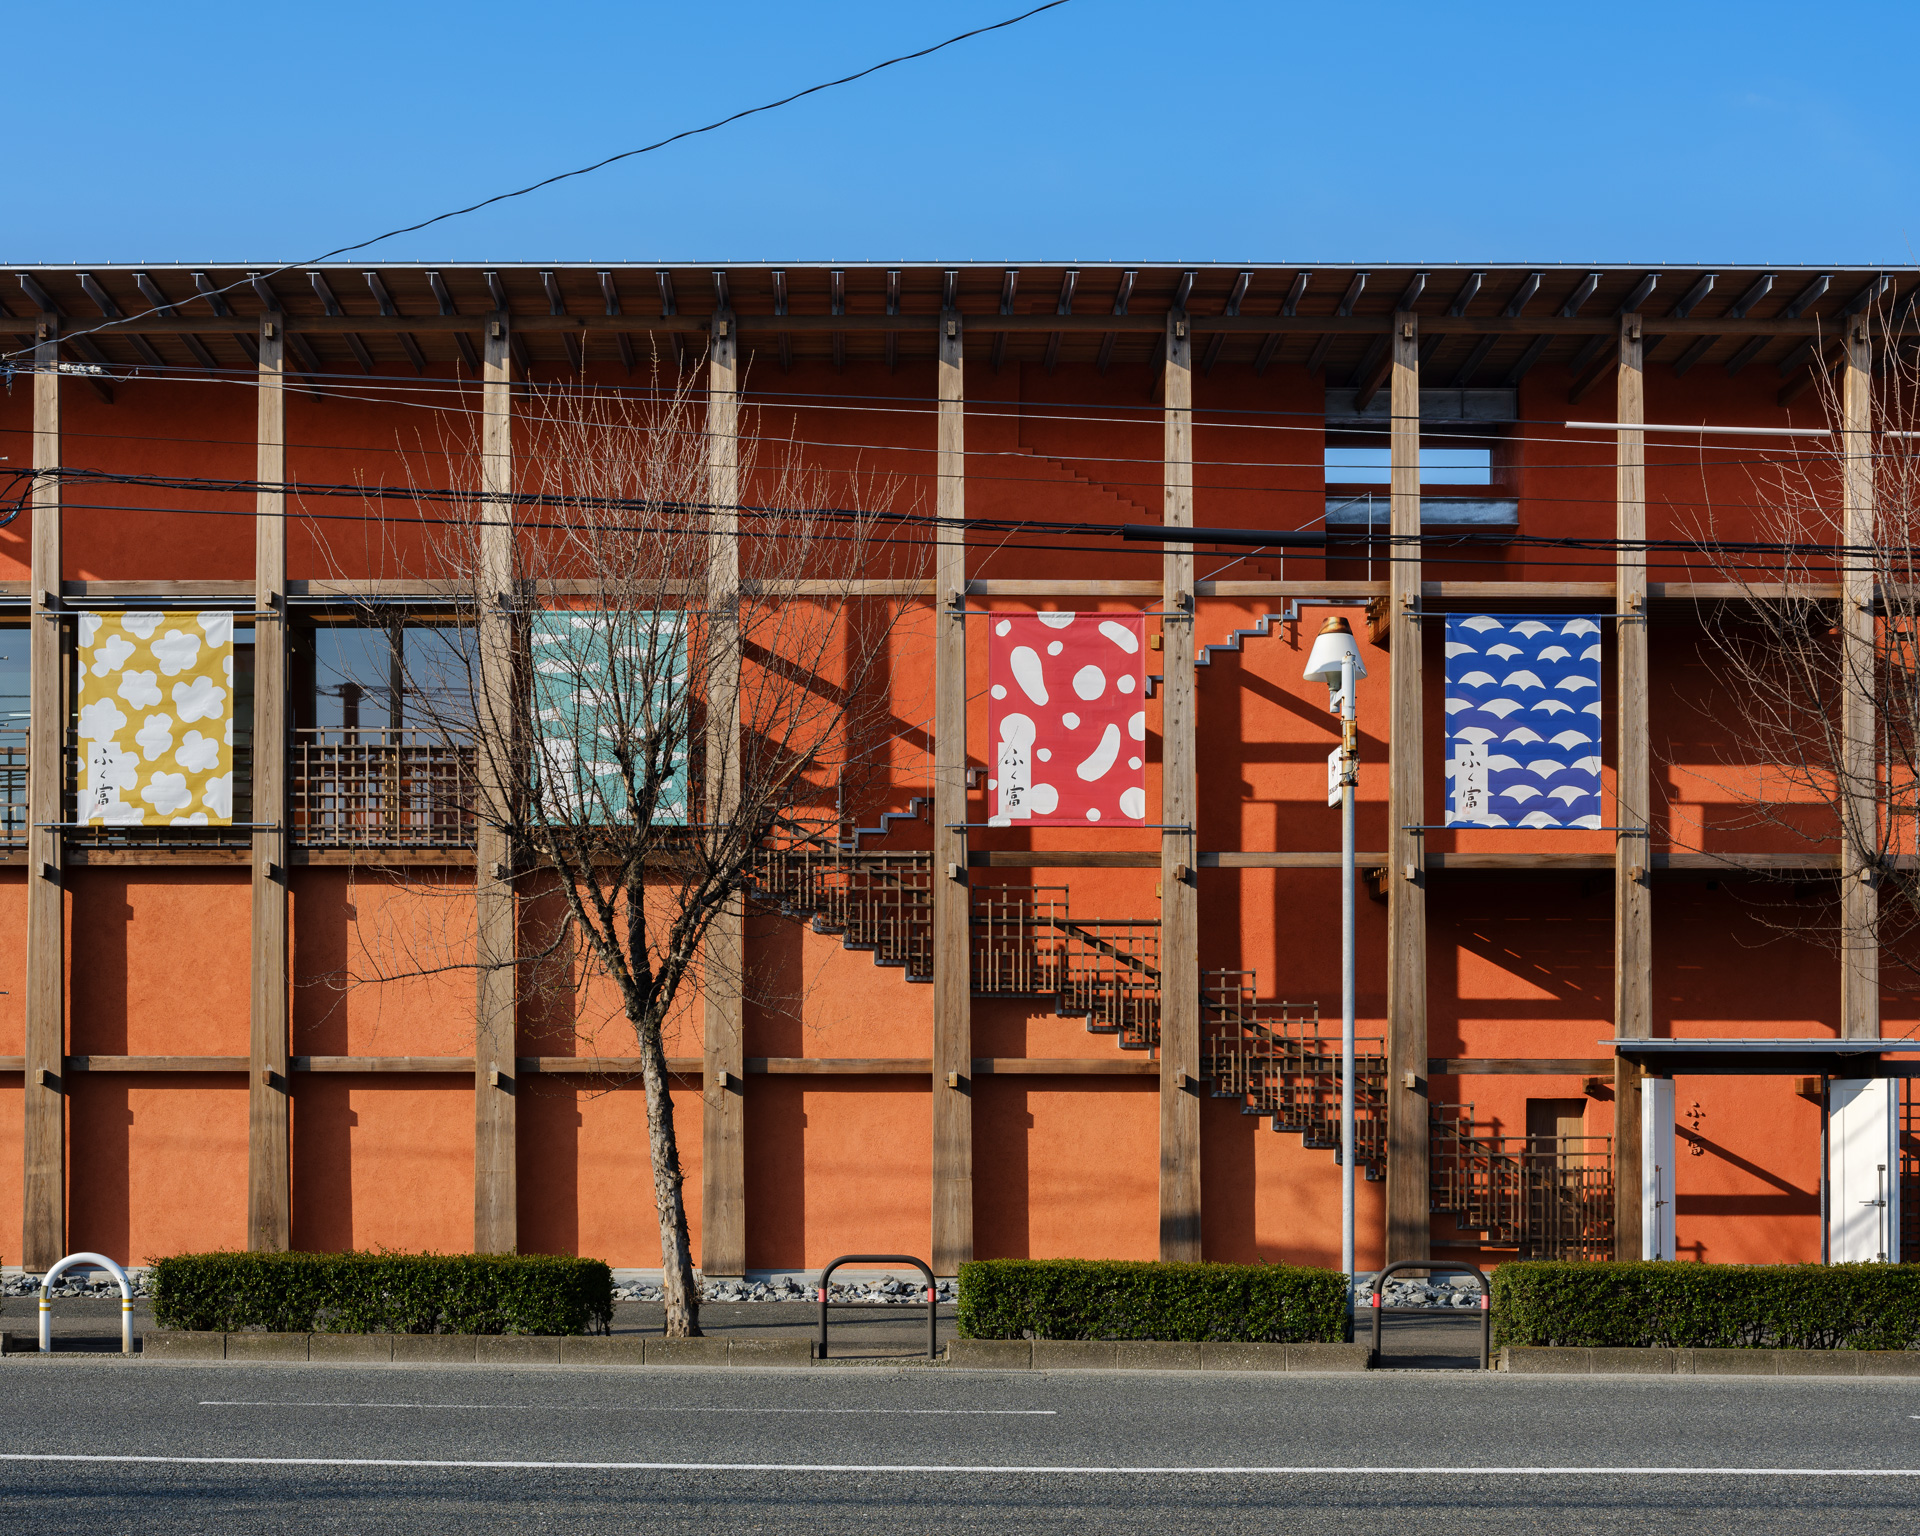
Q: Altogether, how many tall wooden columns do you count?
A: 9